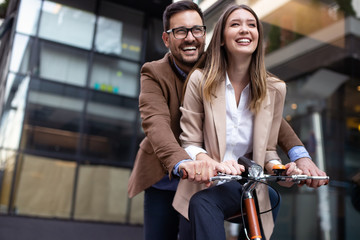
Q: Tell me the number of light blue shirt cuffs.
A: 2